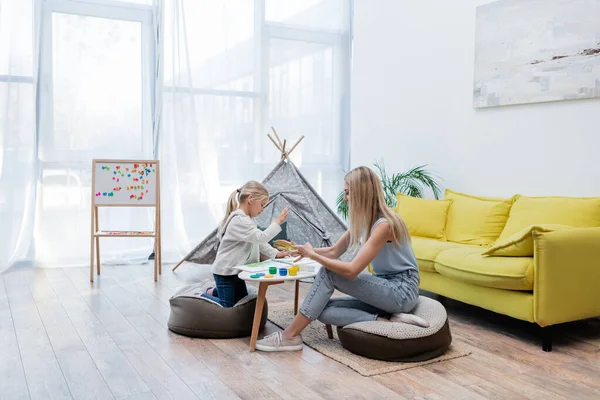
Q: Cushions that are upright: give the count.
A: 3